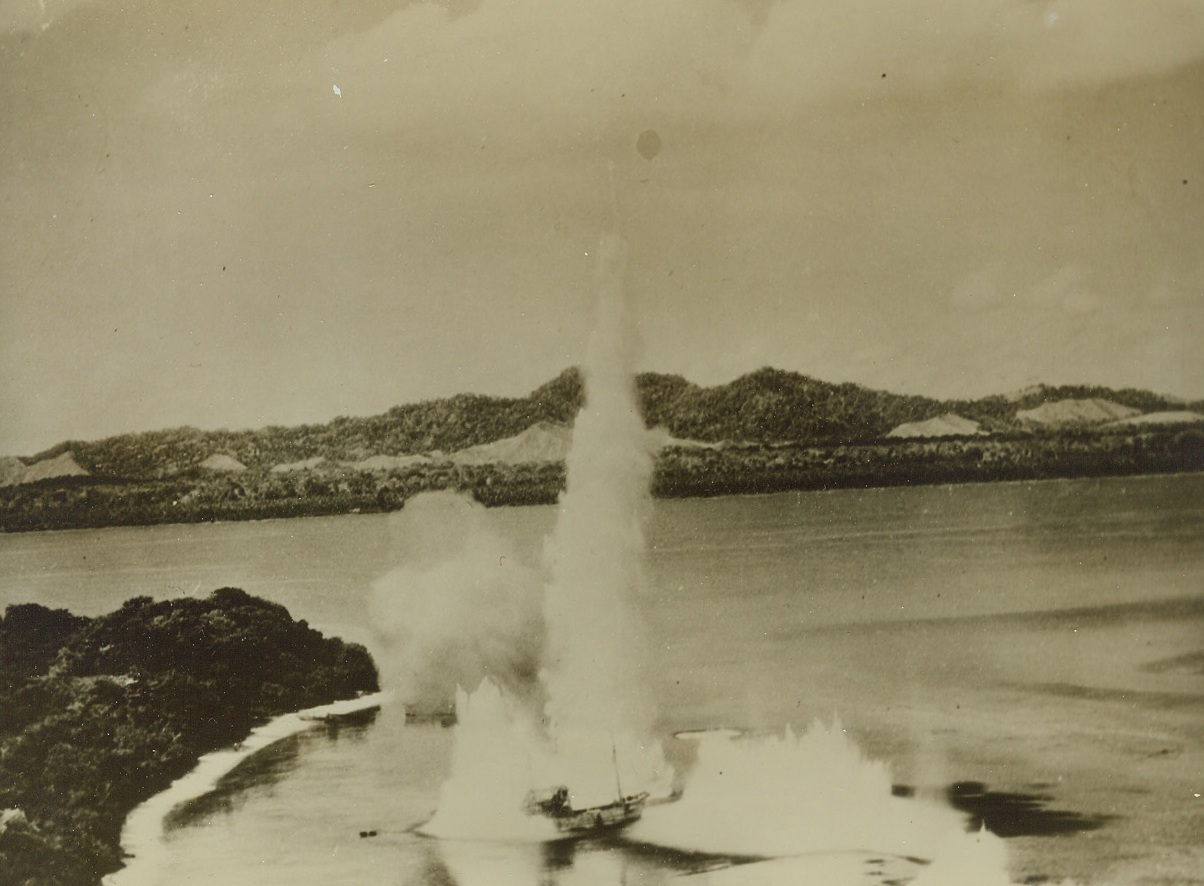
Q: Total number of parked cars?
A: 0